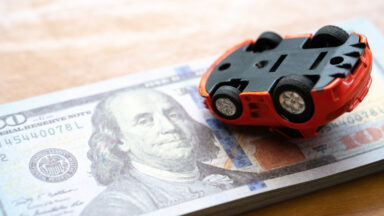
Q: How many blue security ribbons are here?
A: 1